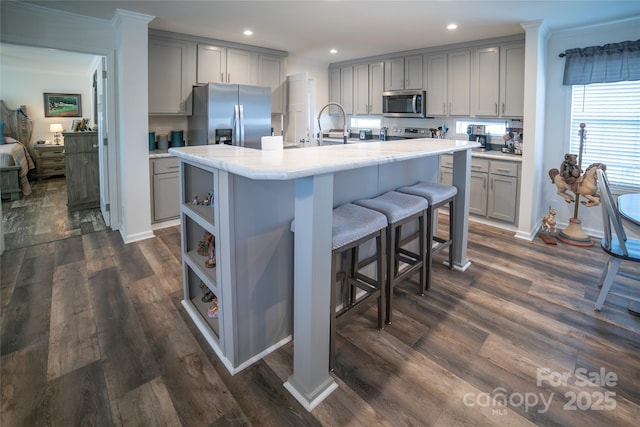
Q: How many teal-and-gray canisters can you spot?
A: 3